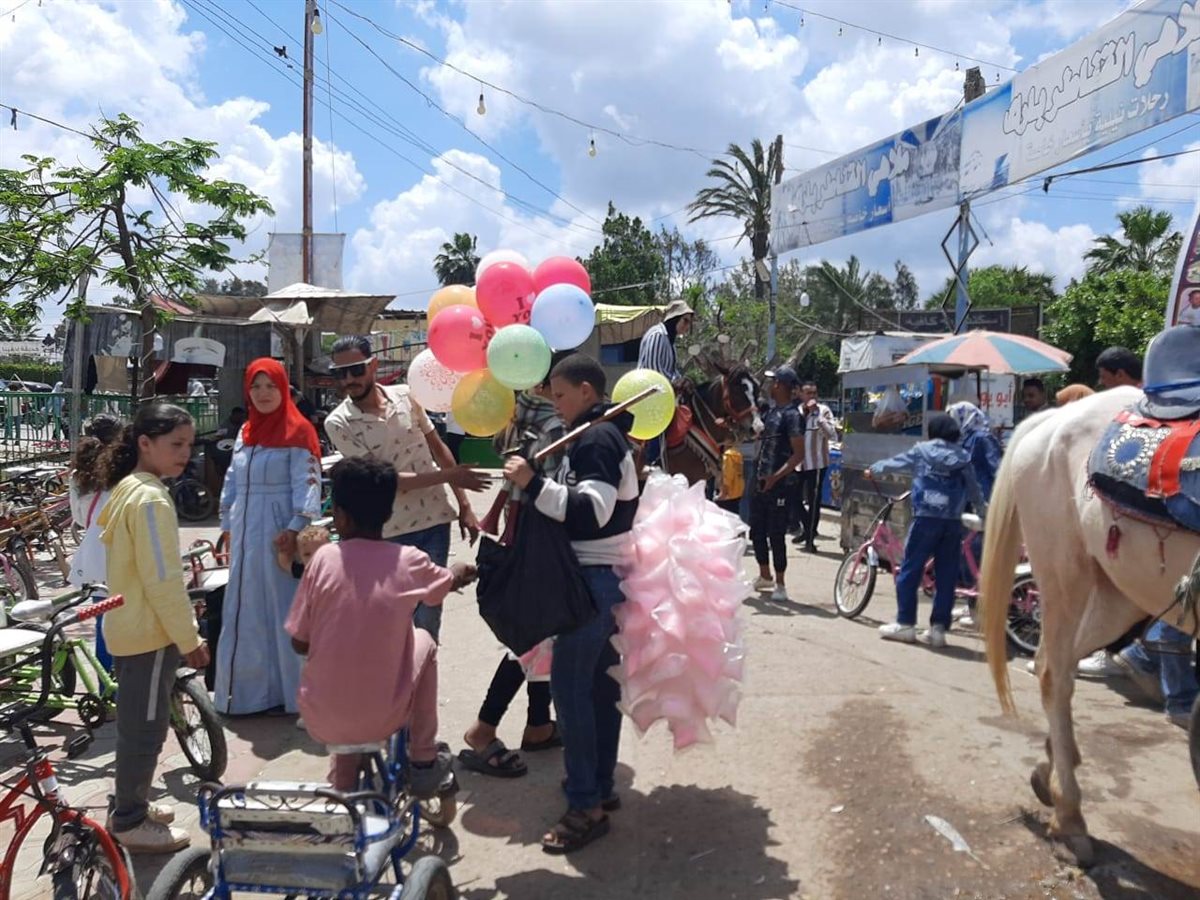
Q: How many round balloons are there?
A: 10